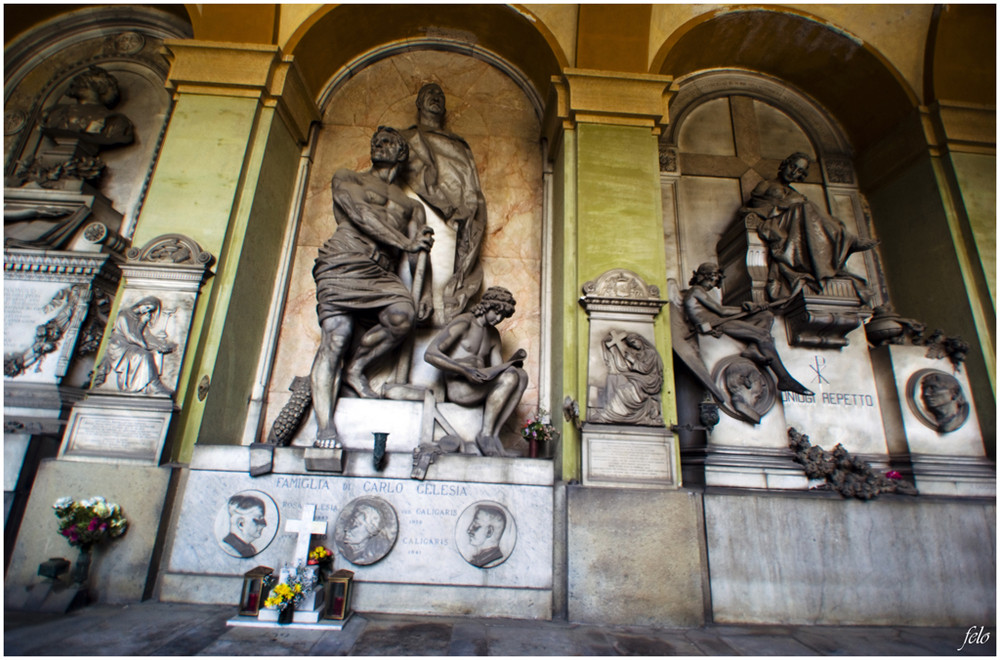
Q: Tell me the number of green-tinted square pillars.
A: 3